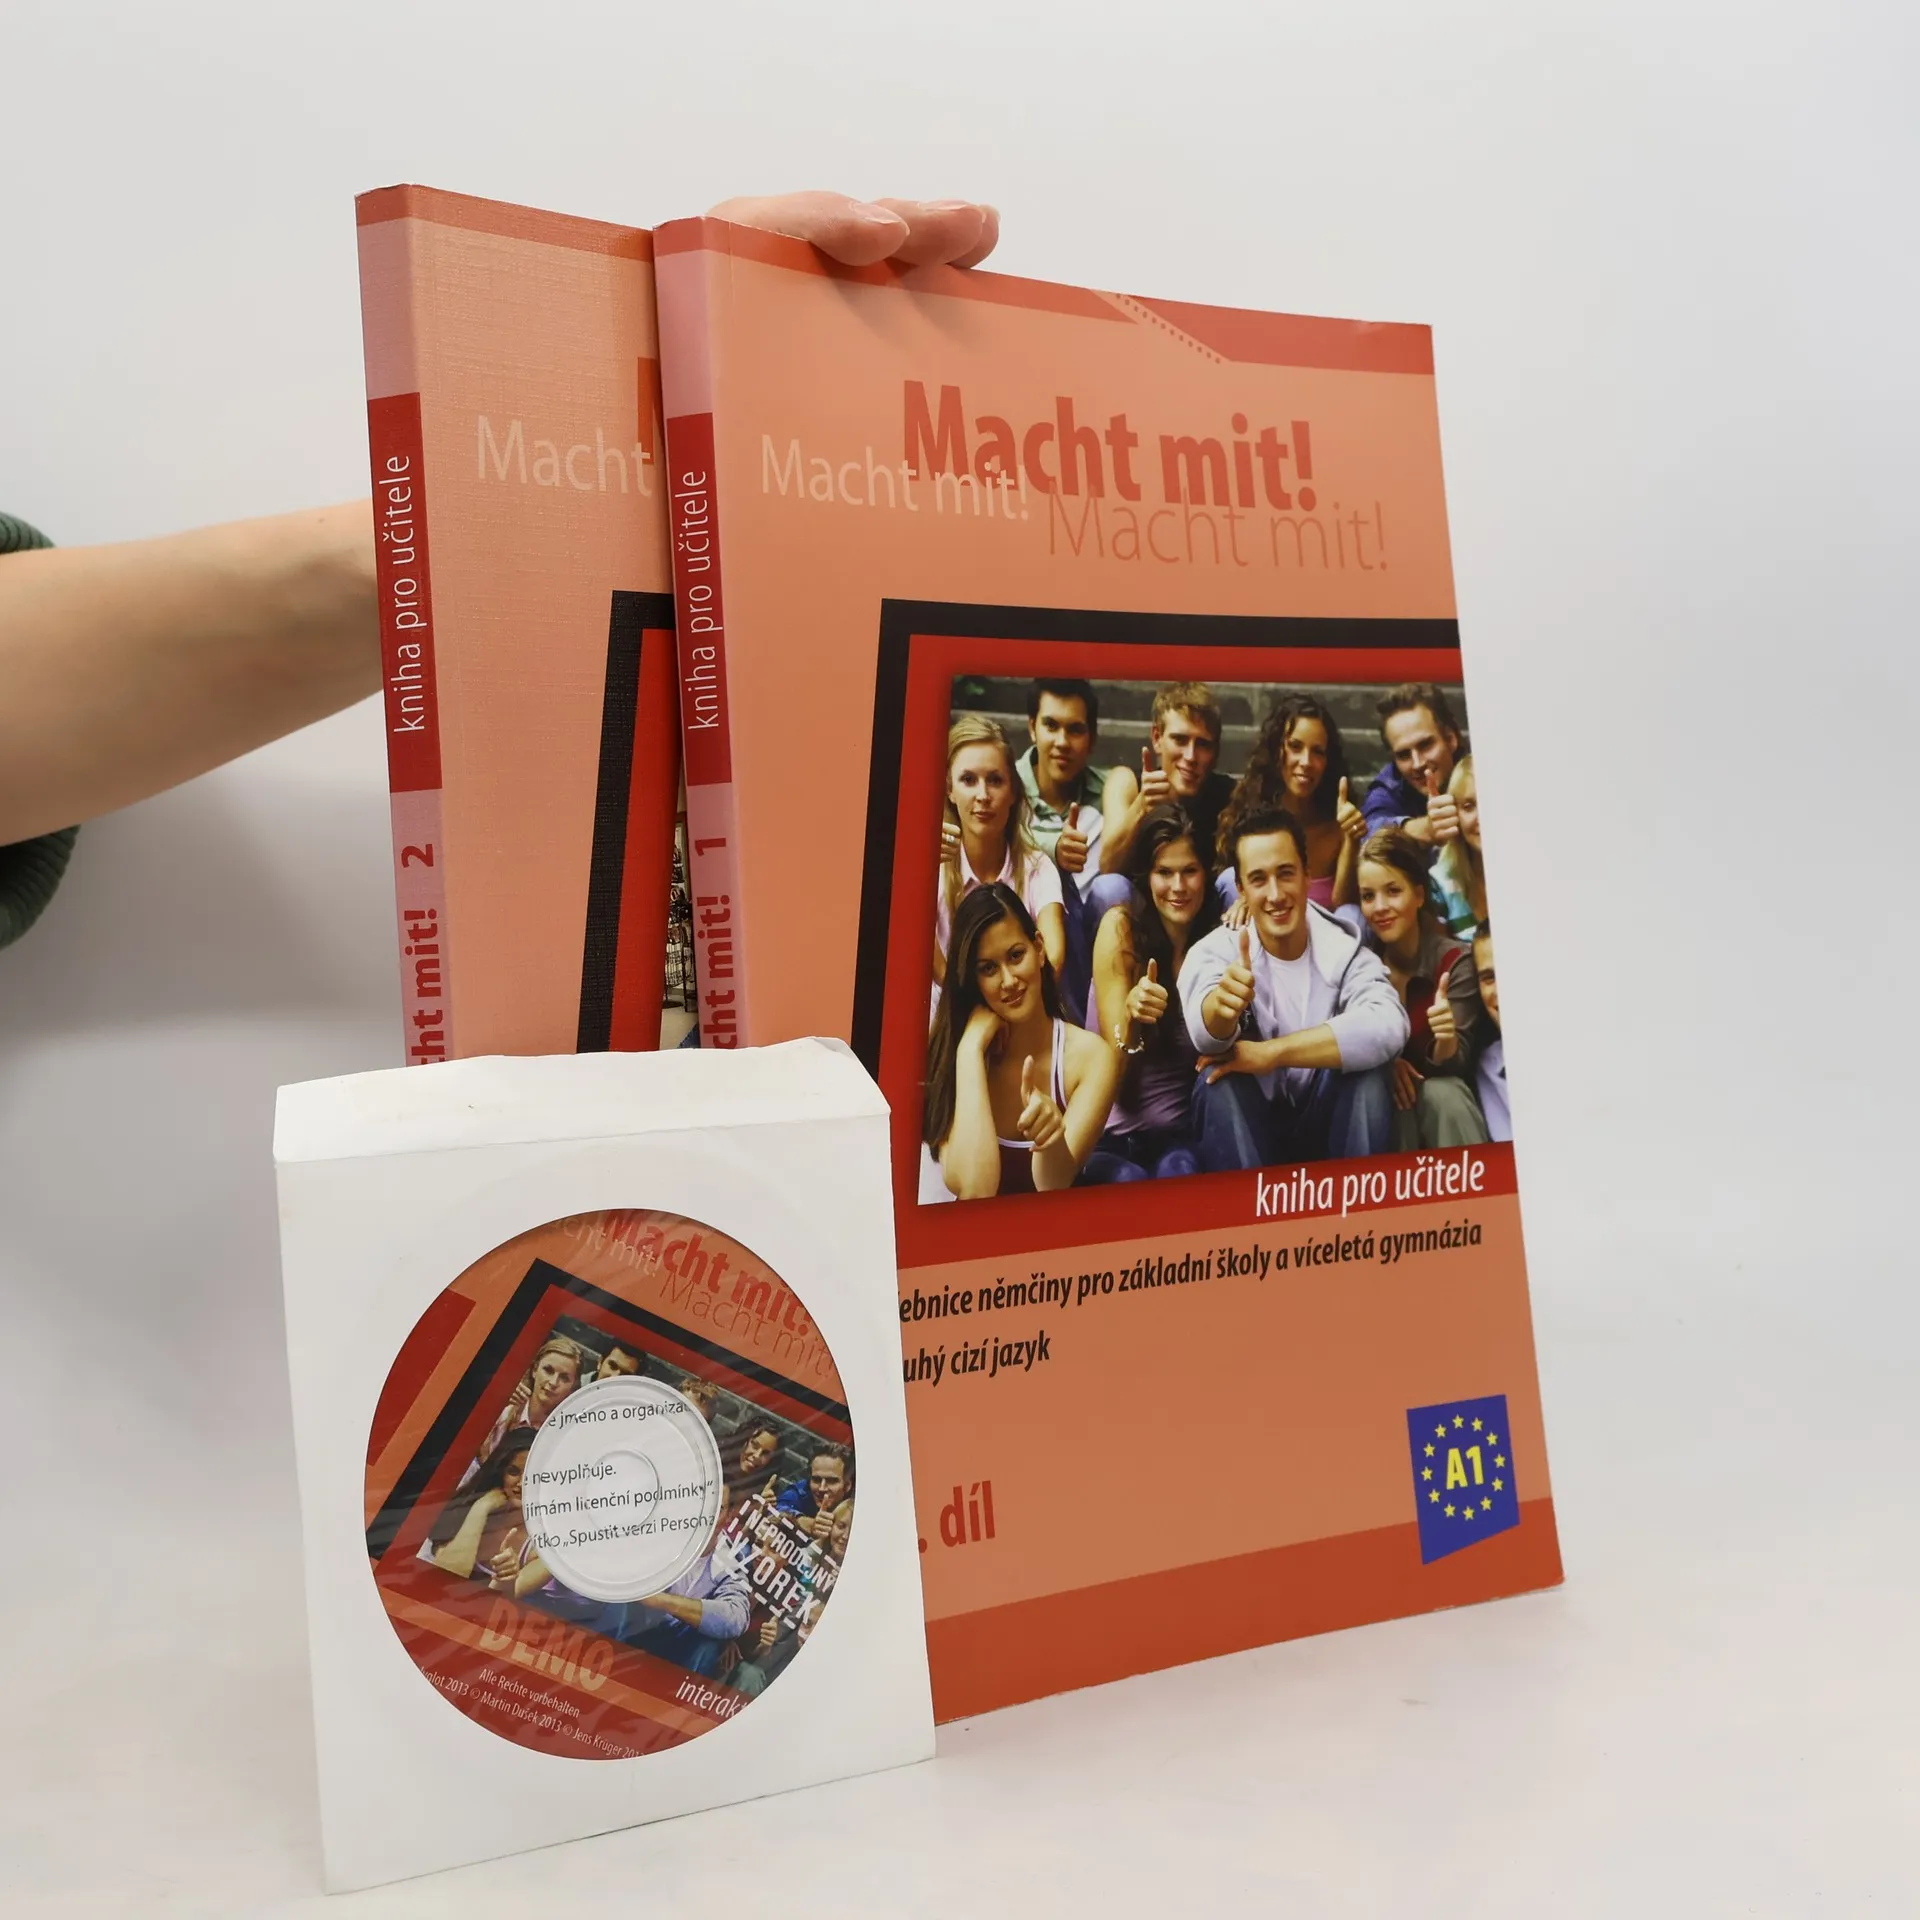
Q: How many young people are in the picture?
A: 11